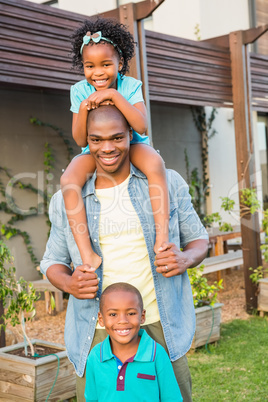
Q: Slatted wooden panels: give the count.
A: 3